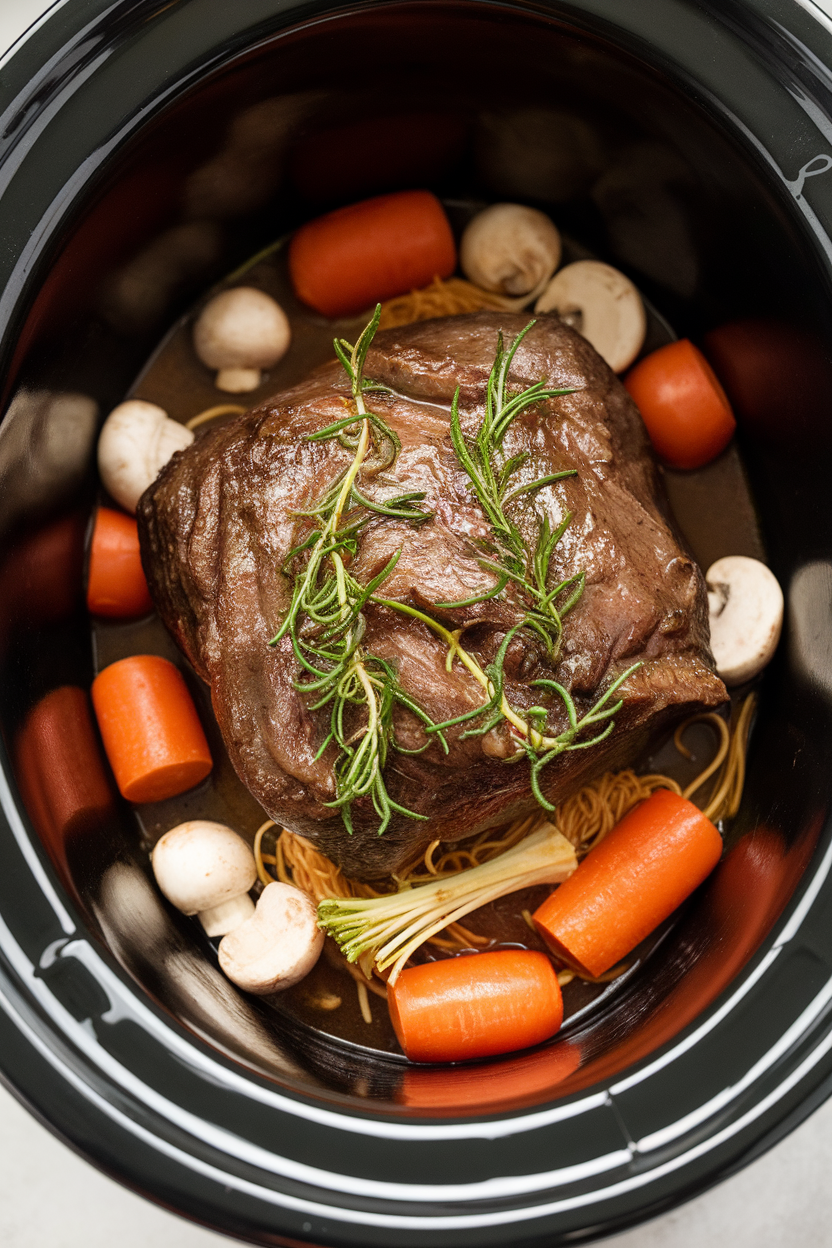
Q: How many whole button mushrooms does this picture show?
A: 4